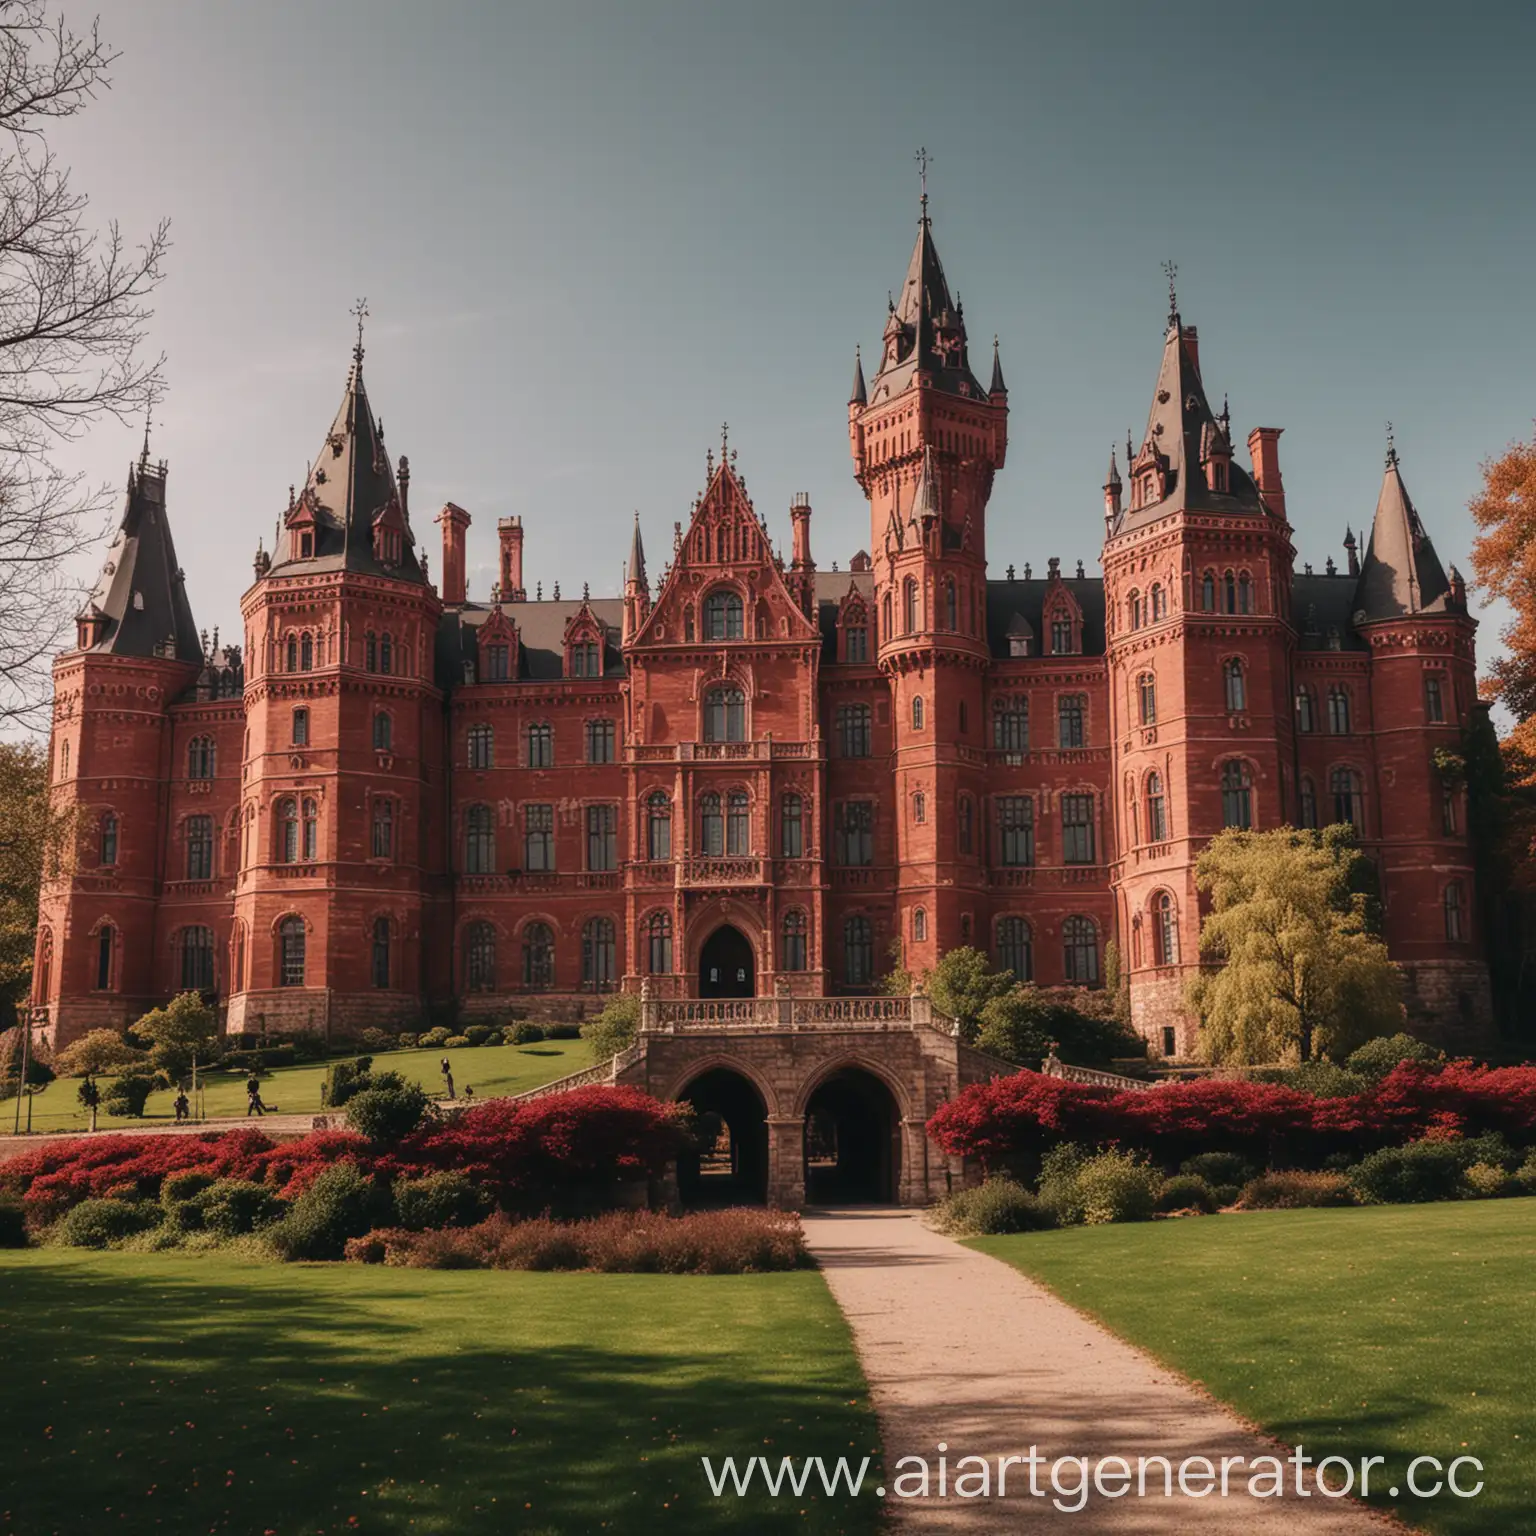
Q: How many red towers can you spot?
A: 5